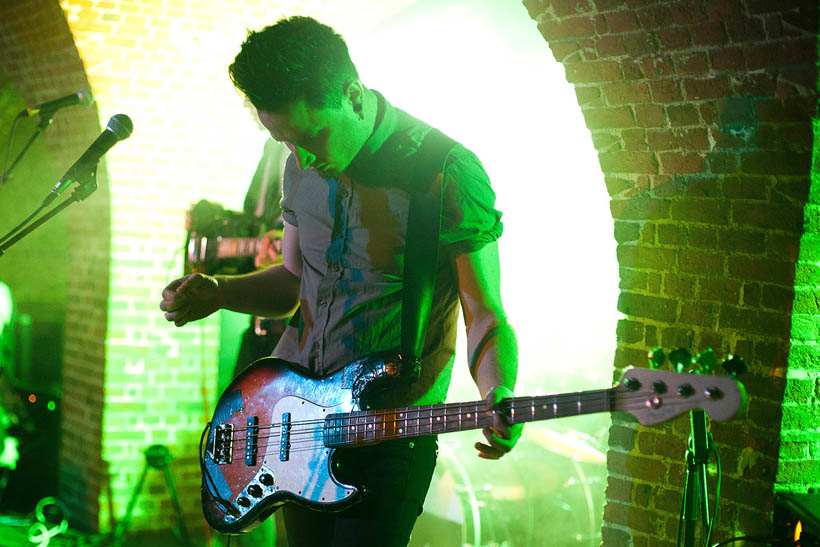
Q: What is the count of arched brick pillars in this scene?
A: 2